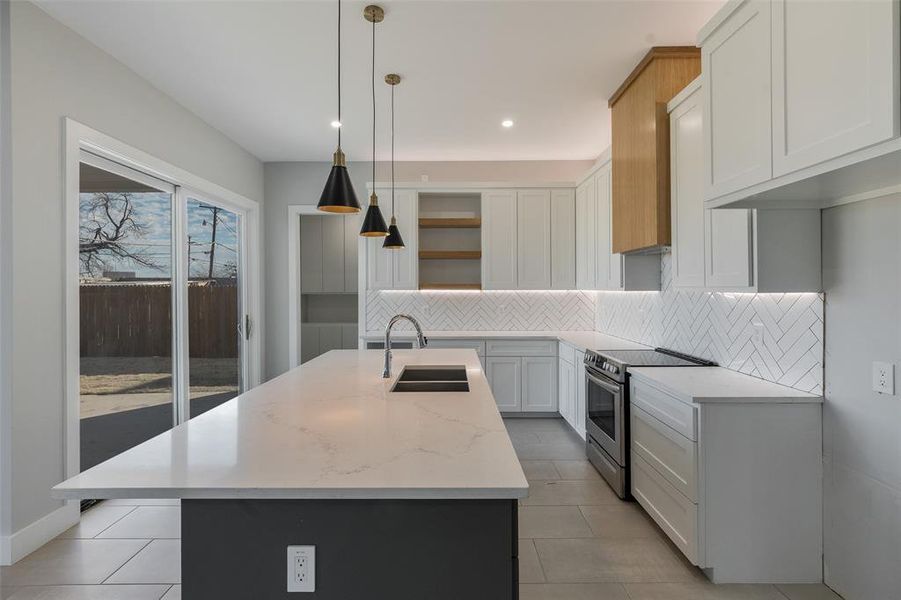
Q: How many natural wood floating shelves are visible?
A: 3